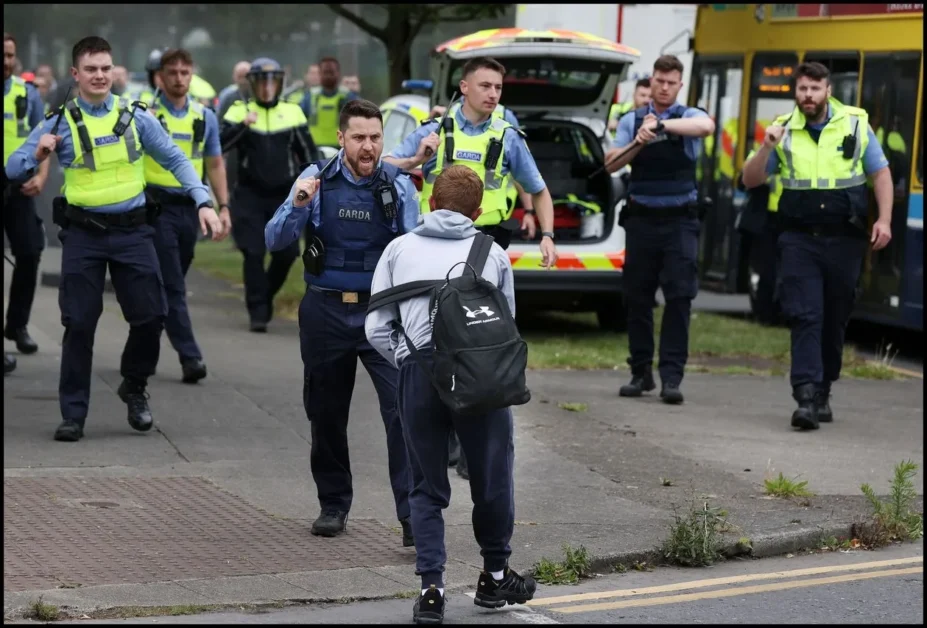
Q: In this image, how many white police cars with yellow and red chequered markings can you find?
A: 1